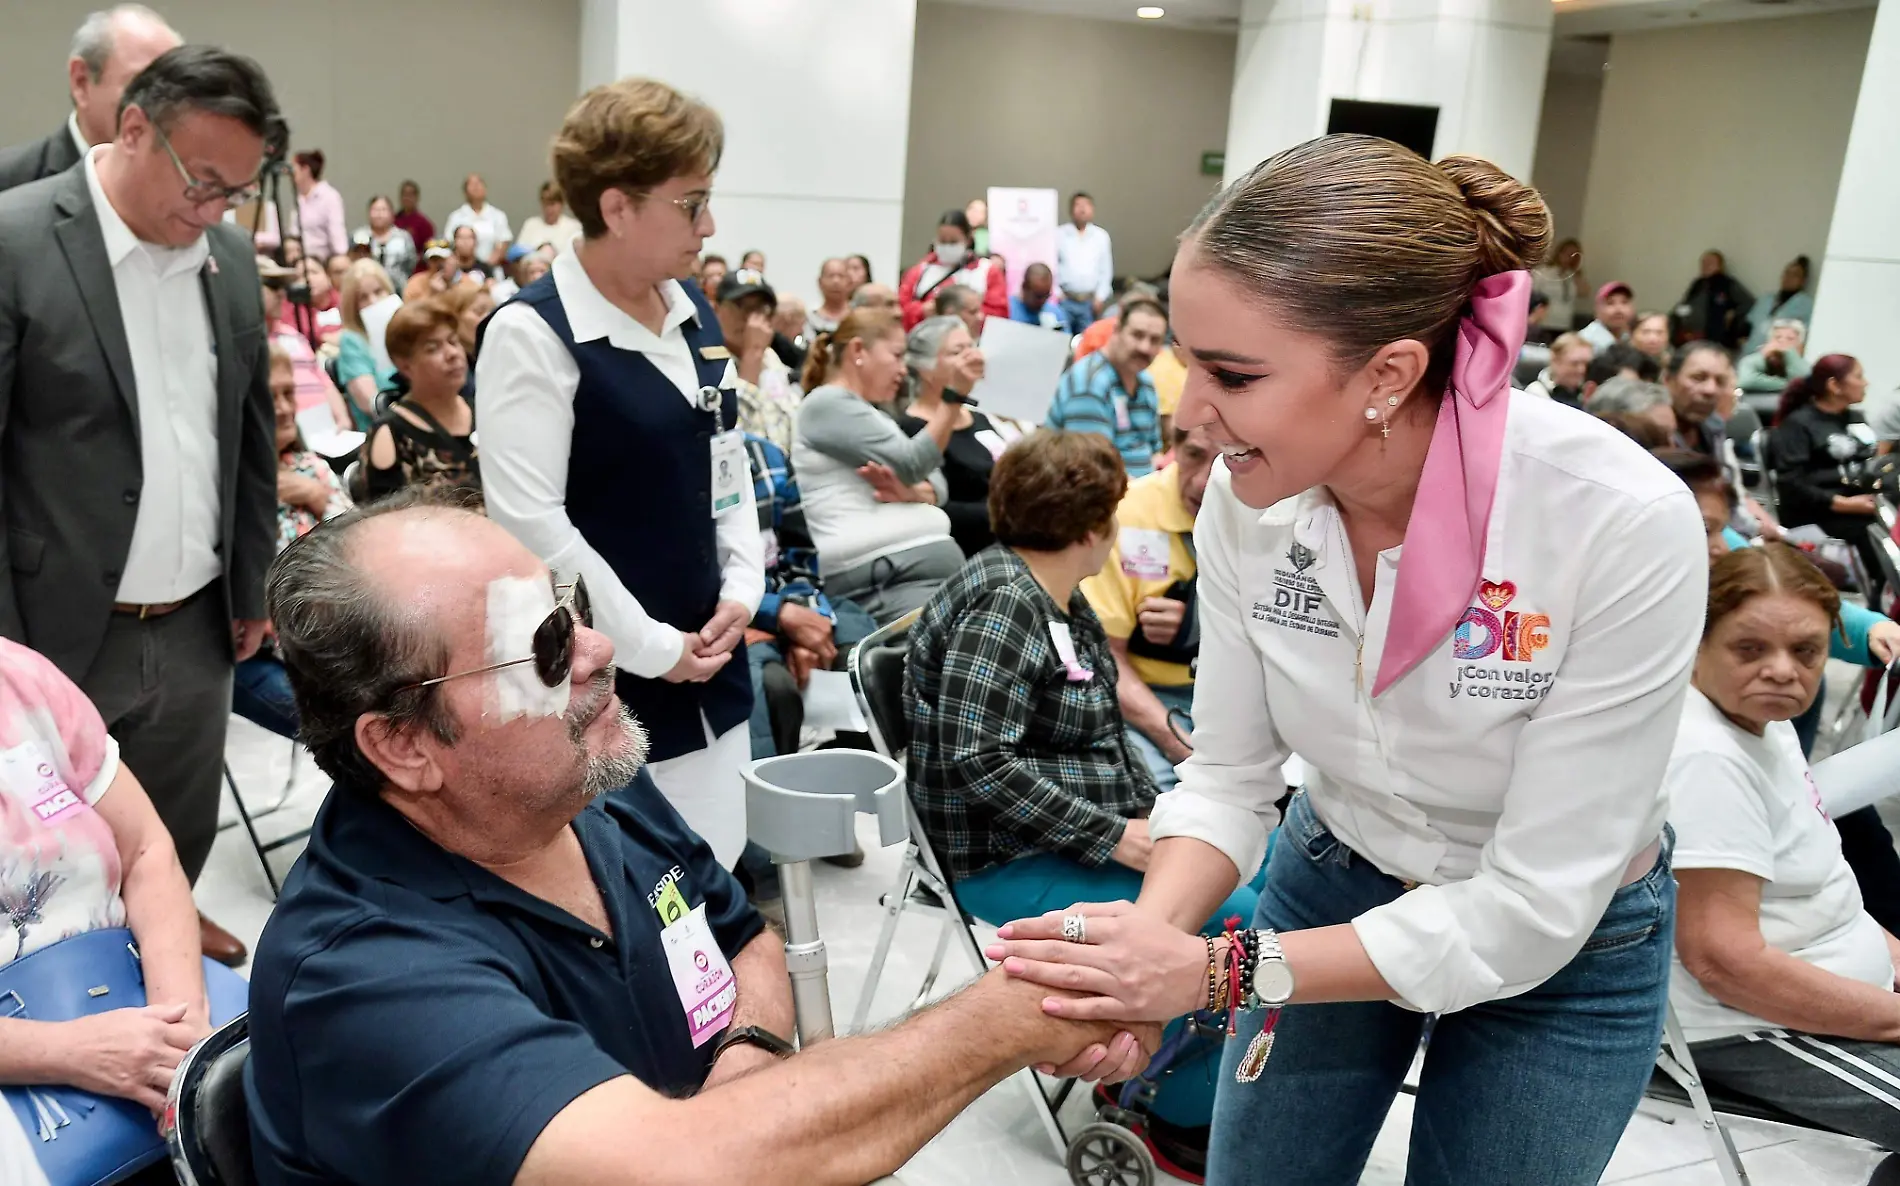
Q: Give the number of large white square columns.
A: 3